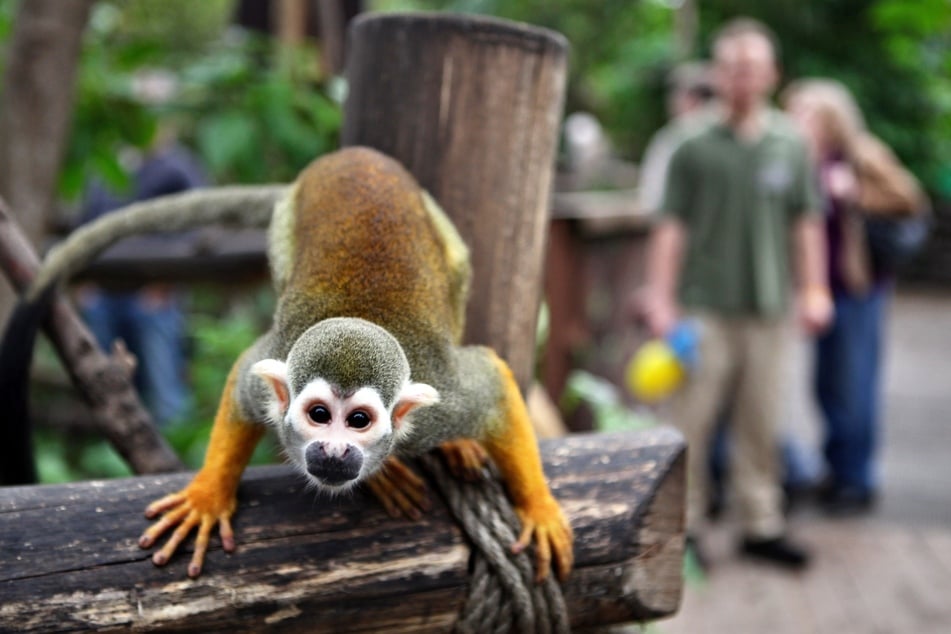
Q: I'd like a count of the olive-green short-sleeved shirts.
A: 1